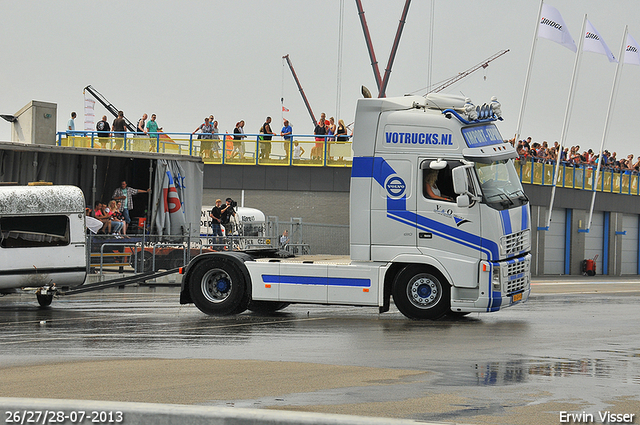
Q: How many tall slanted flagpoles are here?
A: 3